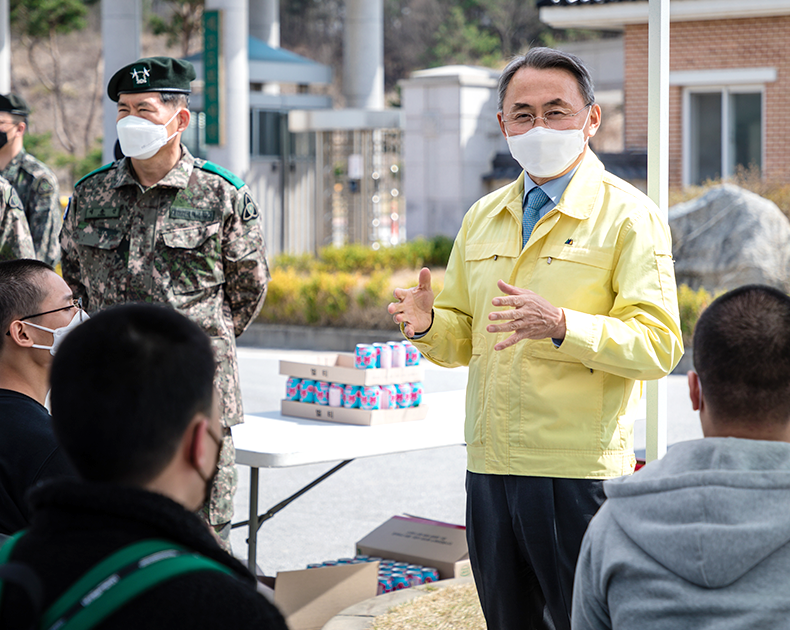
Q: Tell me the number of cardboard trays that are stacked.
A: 2